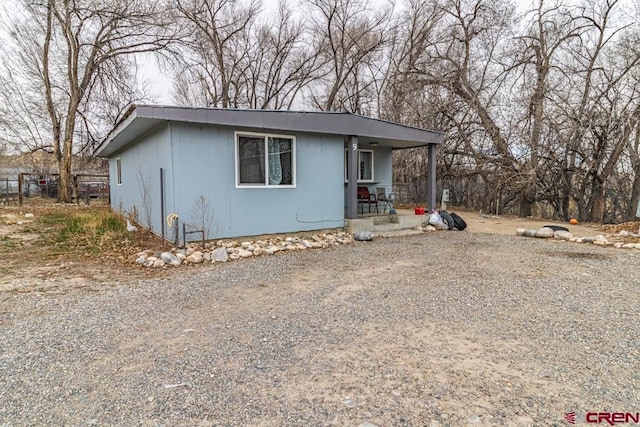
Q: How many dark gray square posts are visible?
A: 2